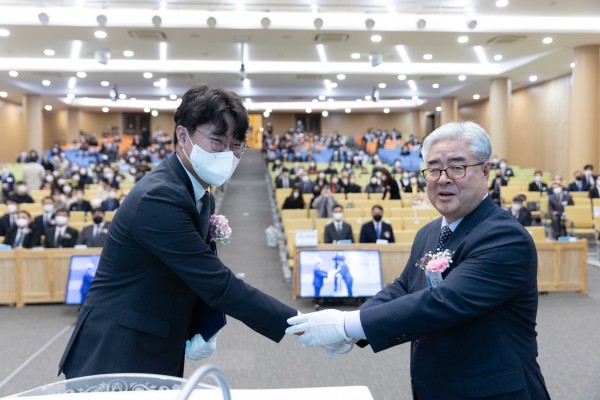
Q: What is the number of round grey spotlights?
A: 9